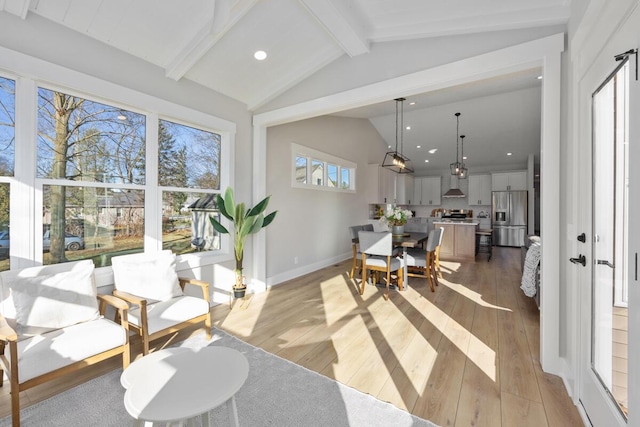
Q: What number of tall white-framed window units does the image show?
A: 3